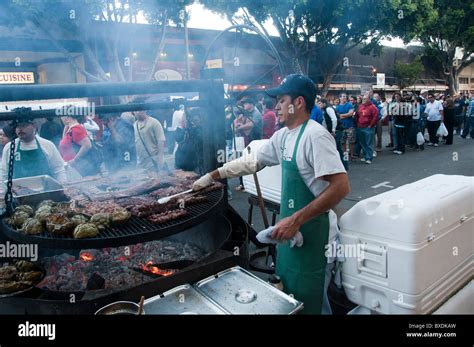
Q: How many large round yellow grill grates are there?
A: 0